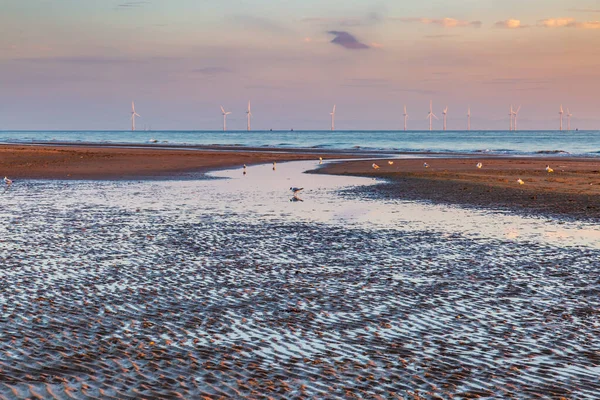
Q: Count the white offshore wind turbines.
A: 12